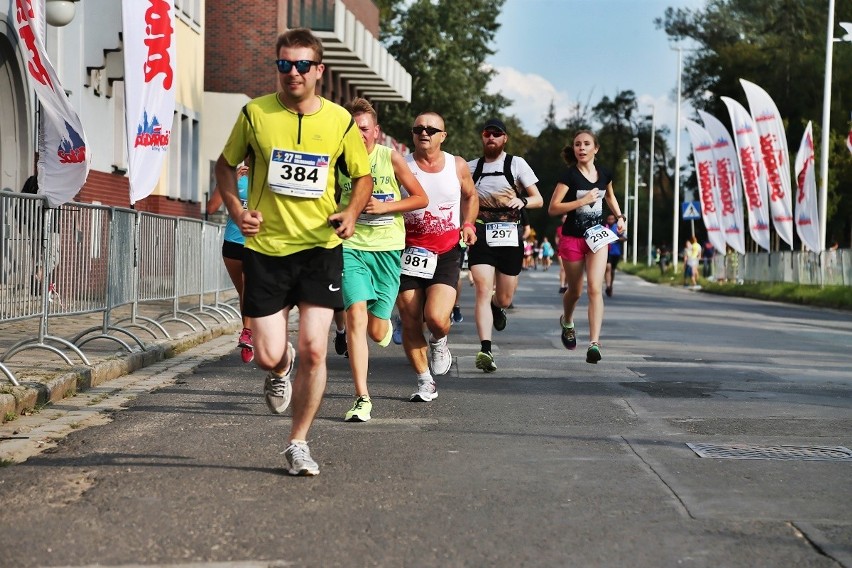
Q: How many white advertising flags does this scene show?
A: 7